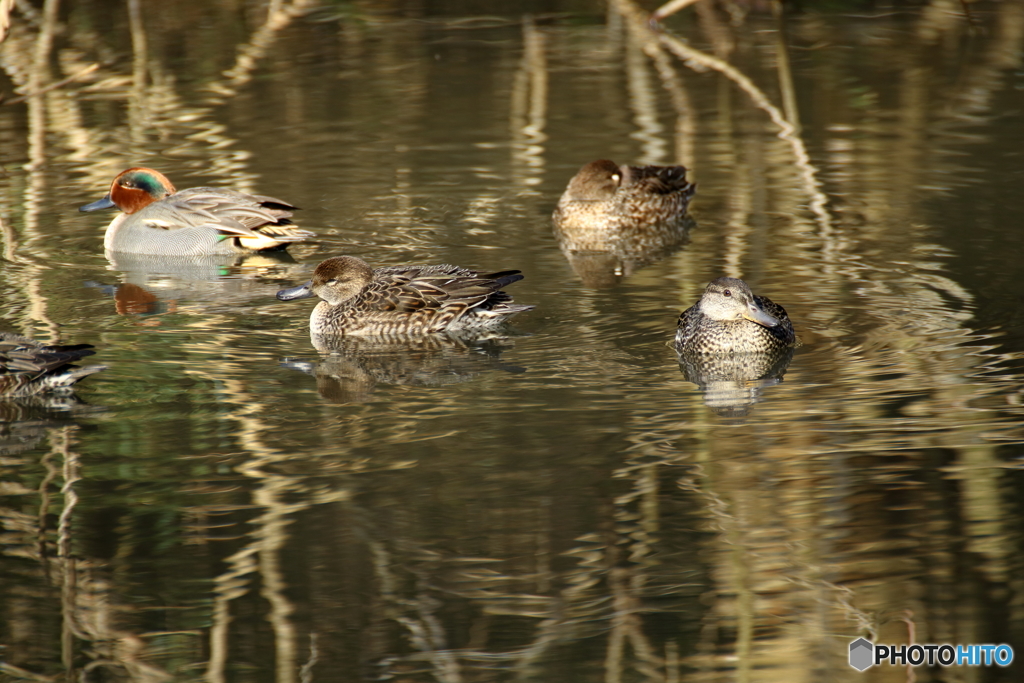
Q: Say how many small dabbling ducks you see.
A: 5